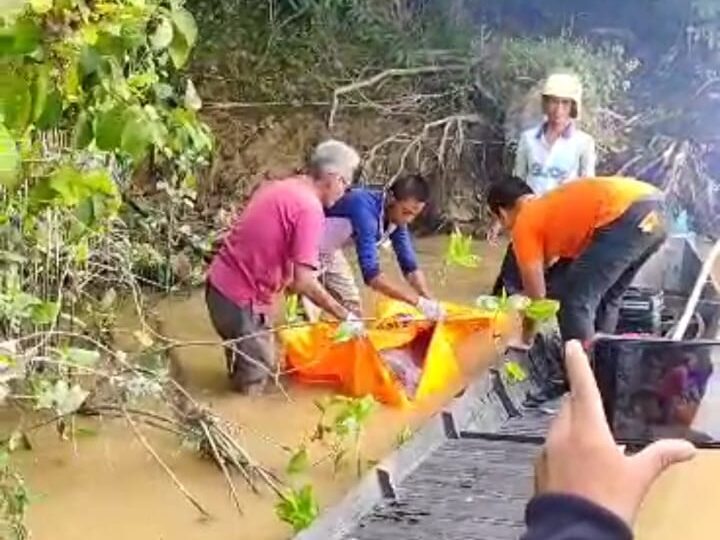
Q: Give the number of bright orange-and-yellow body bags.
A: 1